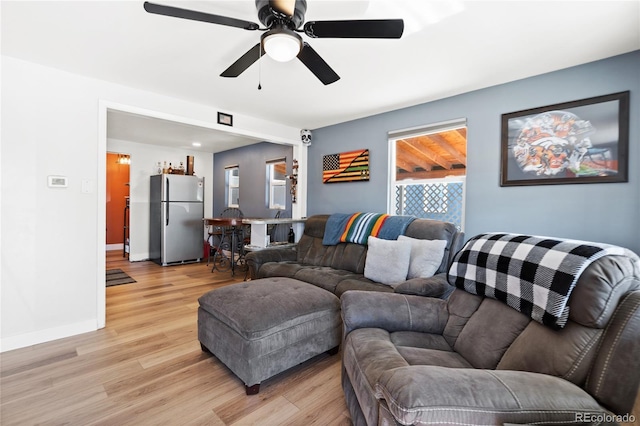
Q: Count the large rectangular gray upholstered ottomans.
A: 1